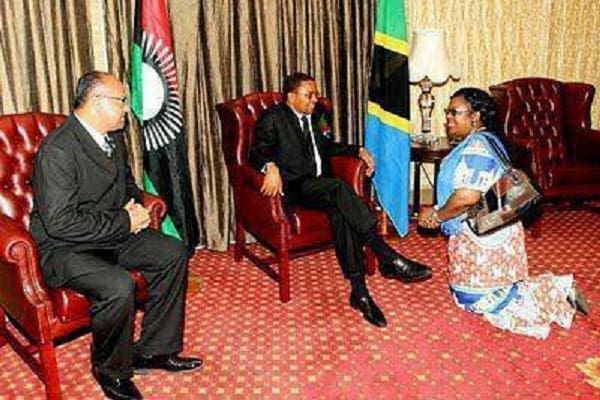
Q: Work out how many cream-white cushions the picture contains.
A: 0